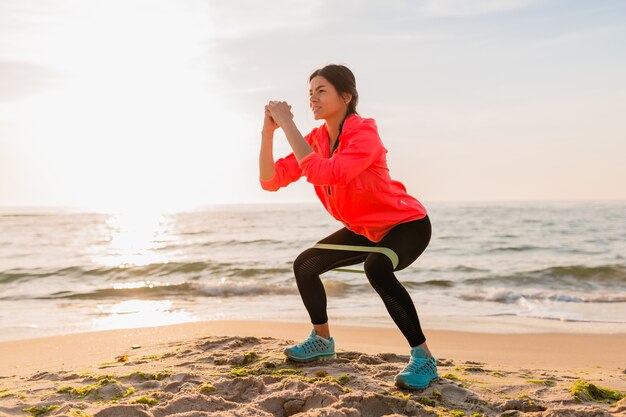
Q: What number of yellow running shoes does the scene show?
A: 0